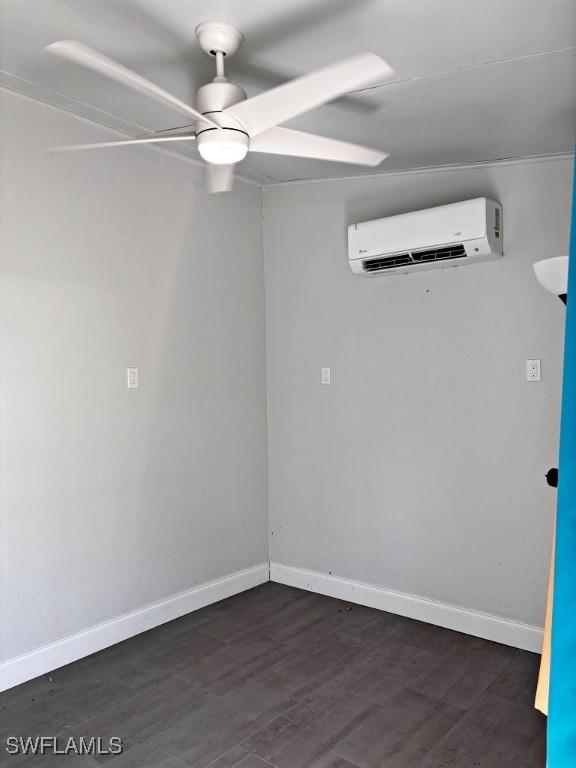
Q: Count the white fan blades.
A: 5